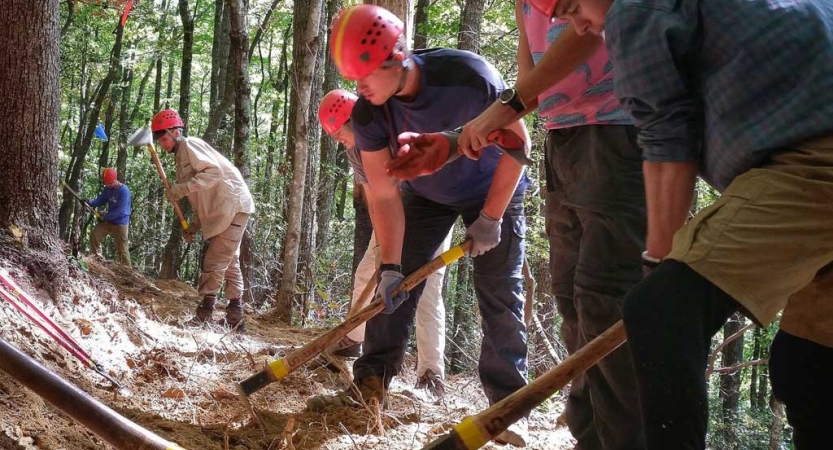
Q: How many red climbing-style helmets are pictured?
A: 5